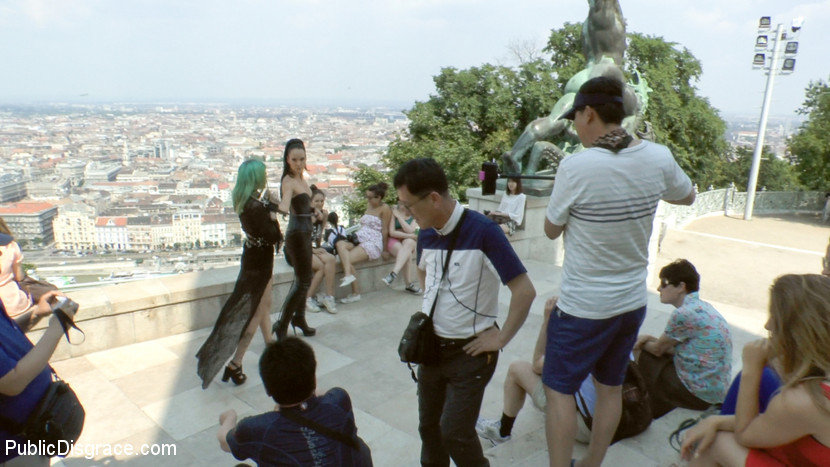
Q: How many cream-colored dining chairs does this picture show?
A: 0